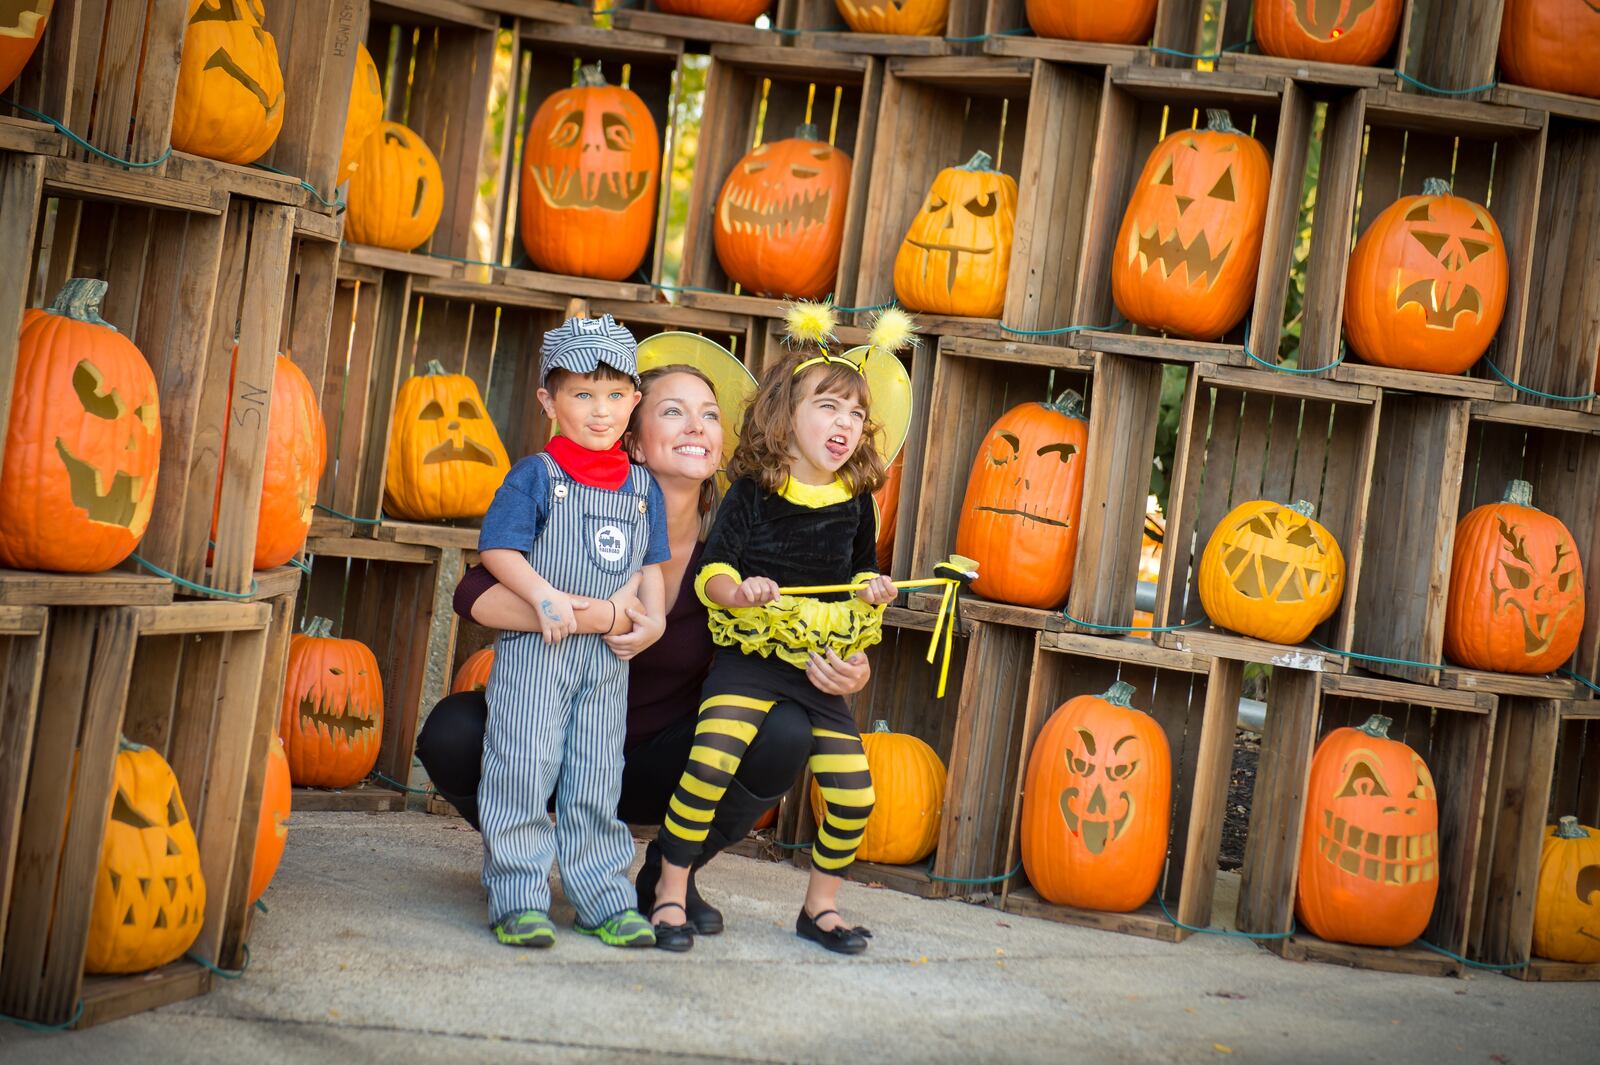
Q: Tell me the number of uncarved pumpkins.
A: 1